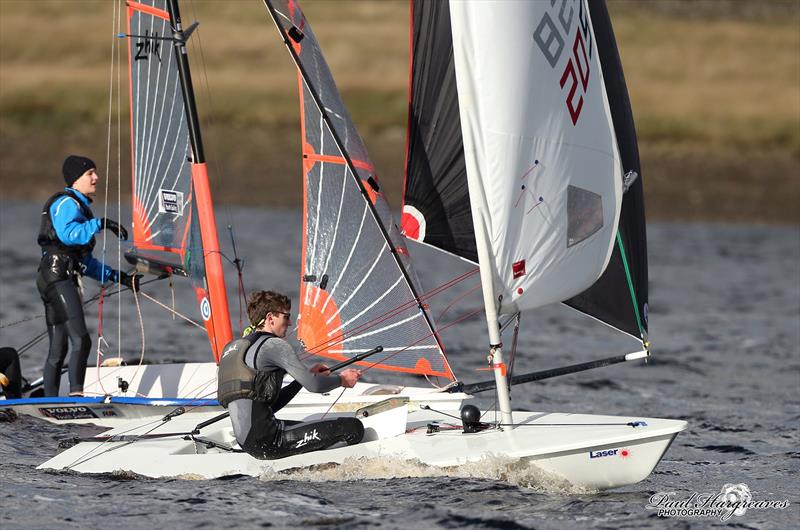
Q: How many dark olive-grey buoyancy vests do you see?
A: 1